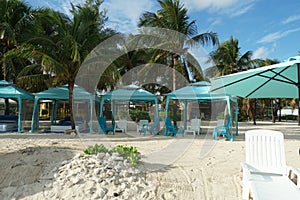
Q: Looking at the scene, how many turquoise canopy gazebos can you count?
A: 4